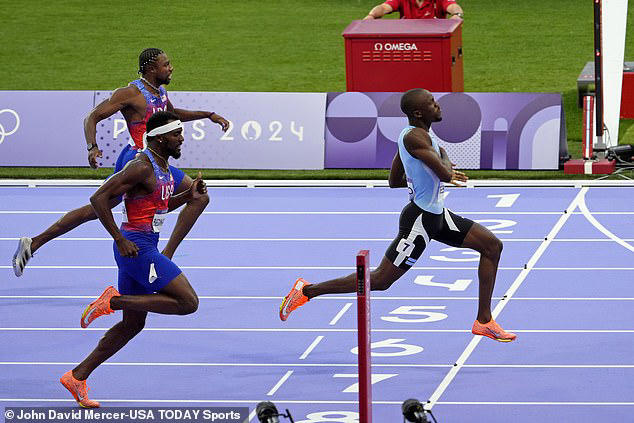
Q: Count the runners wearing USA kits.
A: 2